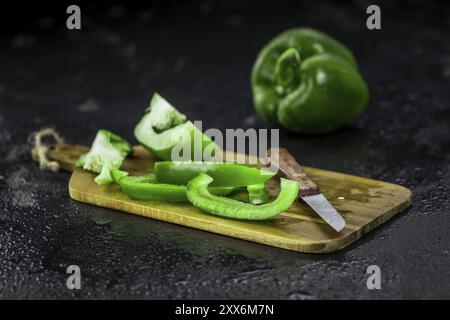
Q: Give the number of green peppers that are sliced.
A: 1